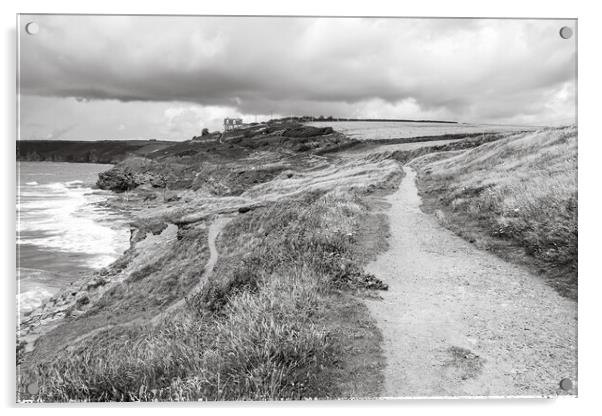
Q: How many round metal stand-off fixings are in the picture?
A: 4